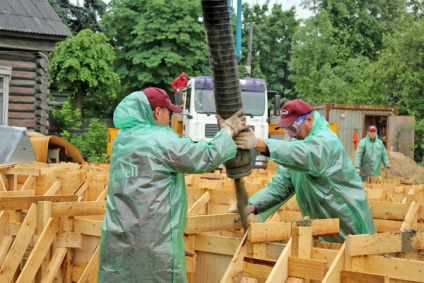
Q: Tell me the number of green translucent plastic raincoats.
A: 3